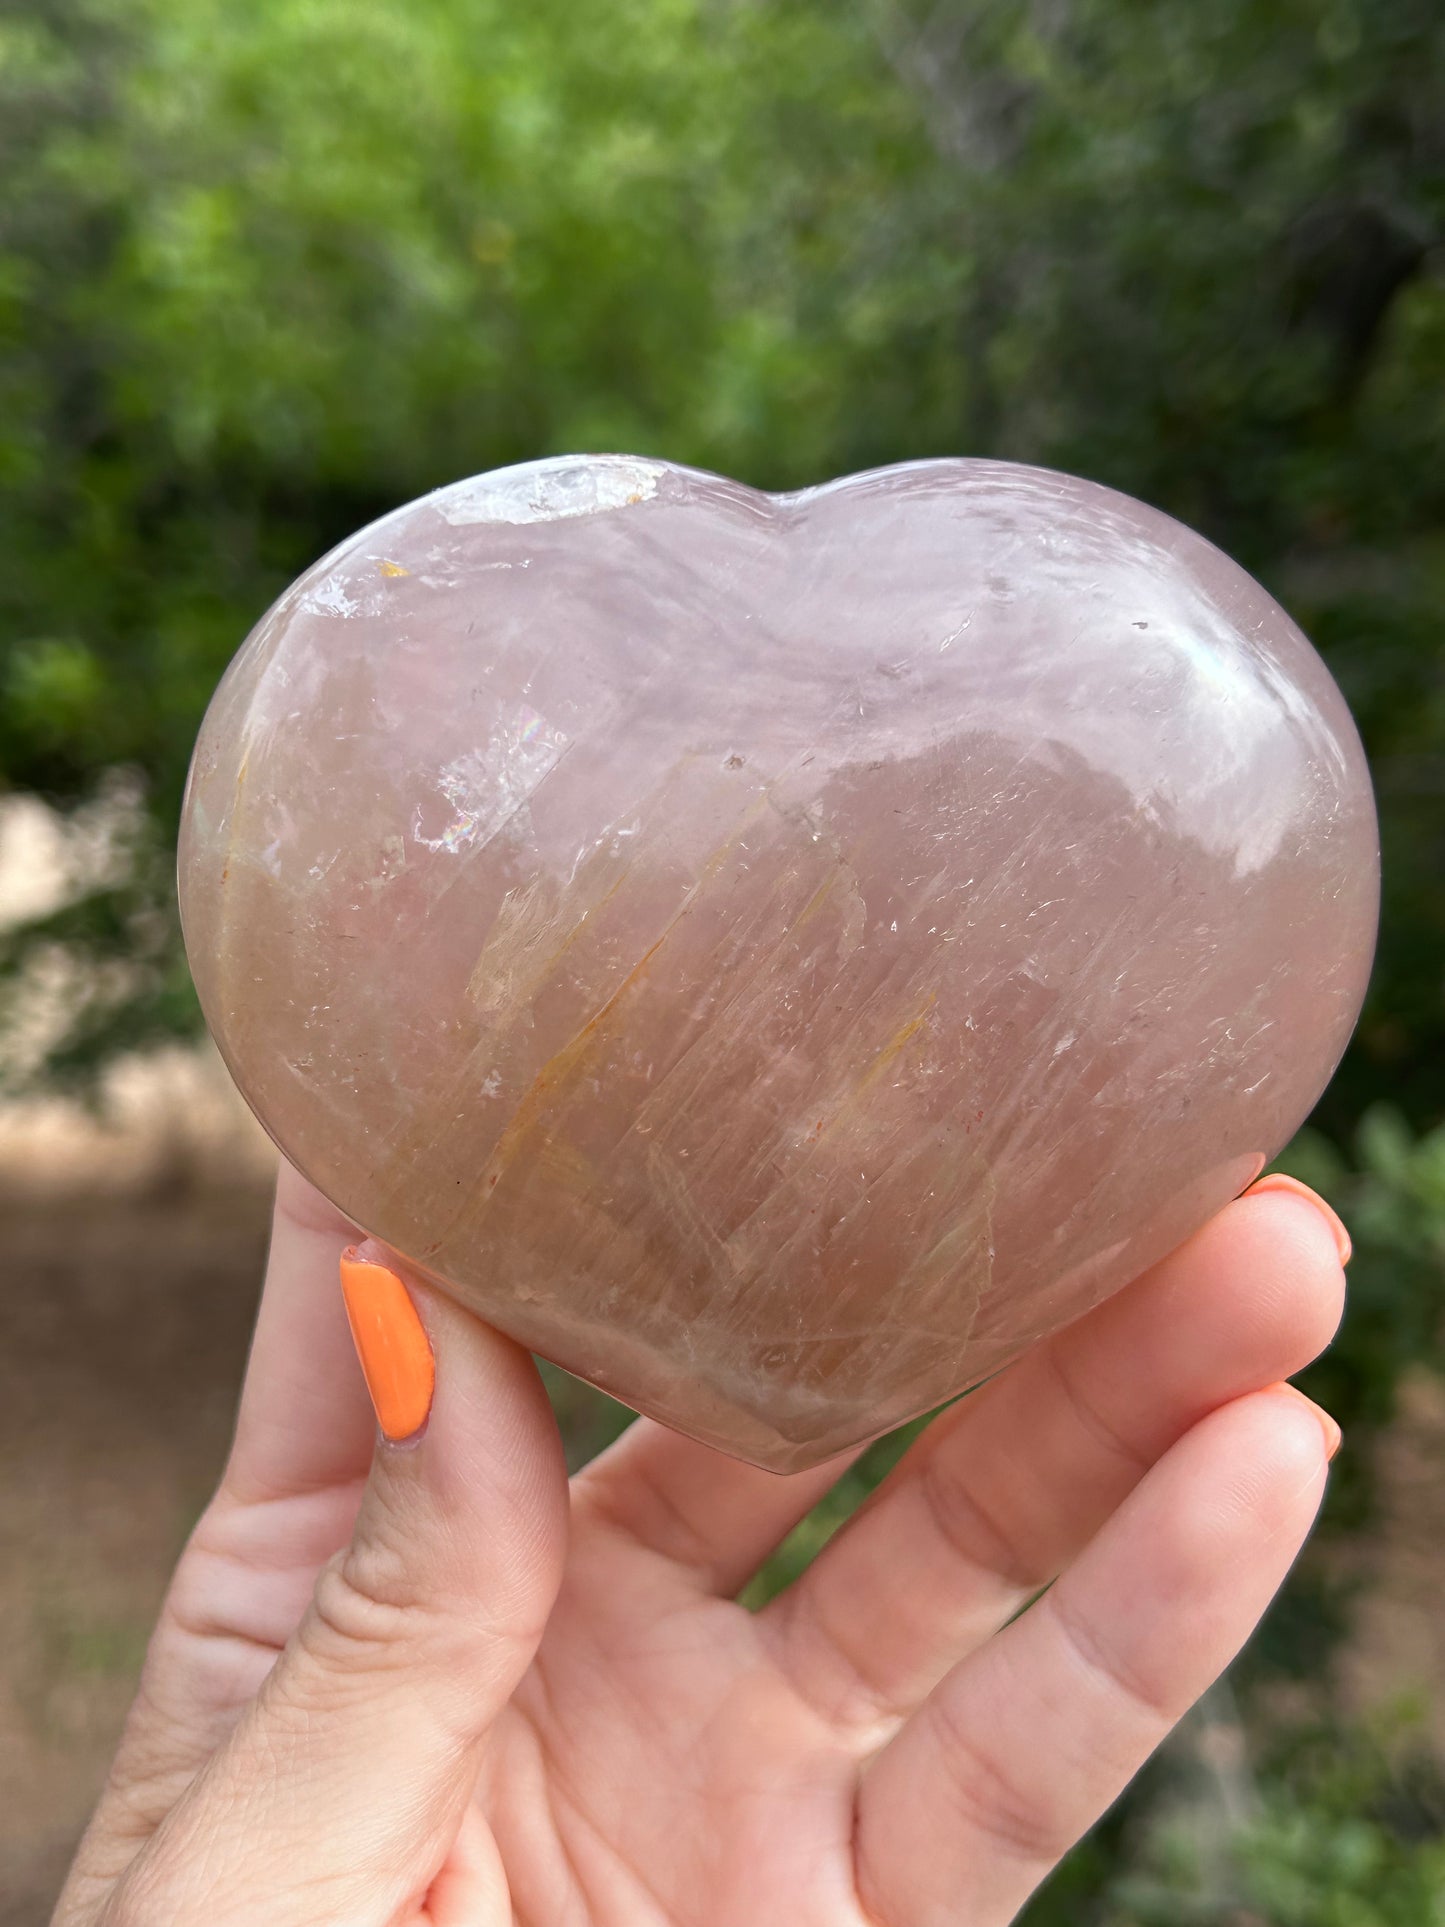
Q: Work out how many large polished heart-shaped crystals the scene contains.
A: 1